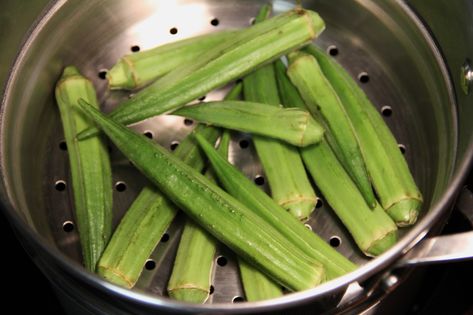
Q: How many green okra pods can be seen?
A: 13